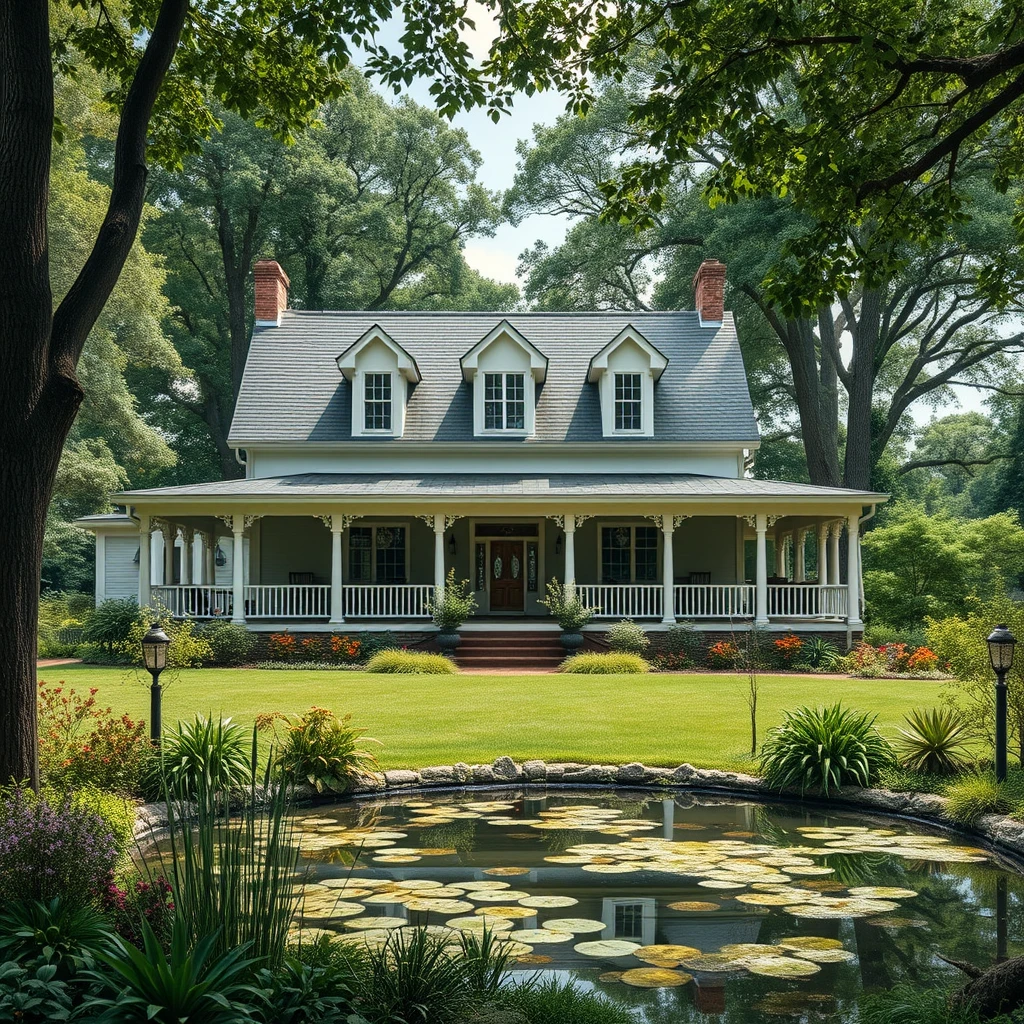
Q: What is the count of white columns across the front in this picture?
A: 8